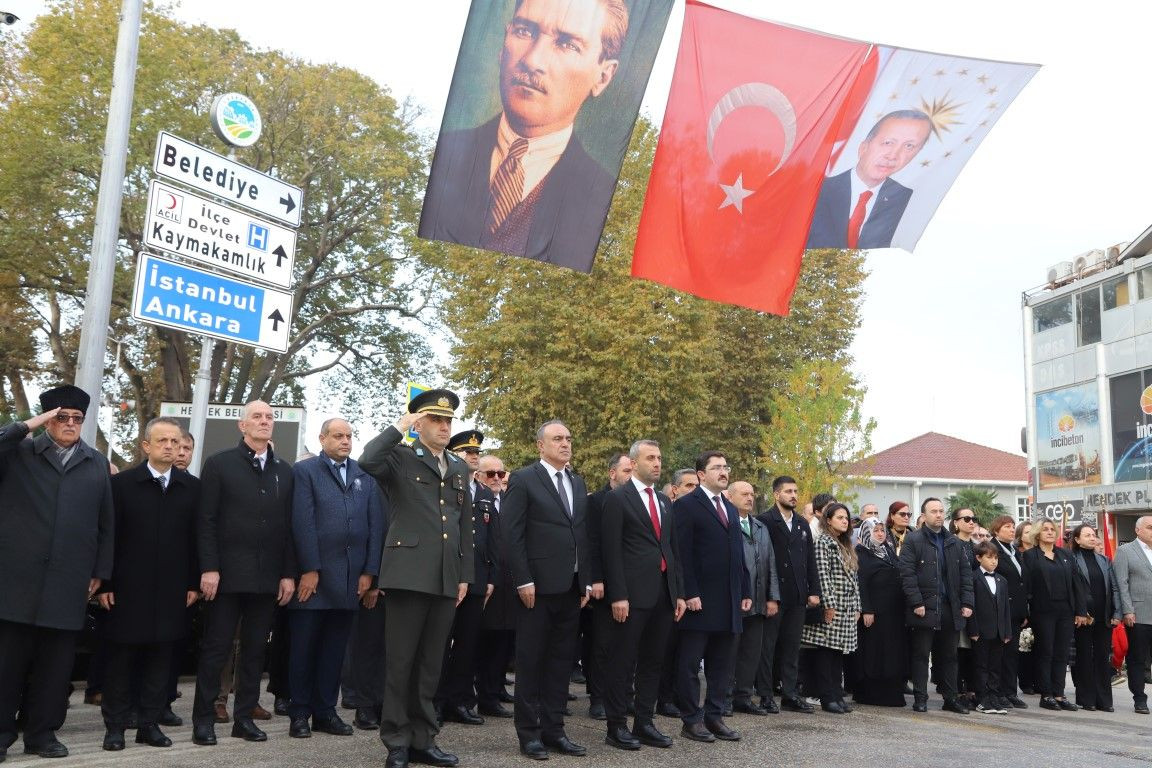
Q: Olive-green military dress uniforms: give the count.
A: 1